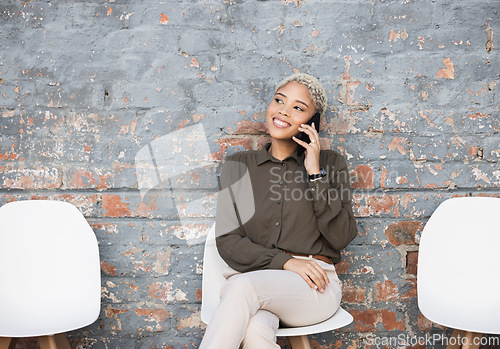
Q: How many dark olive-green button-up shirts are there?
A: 1